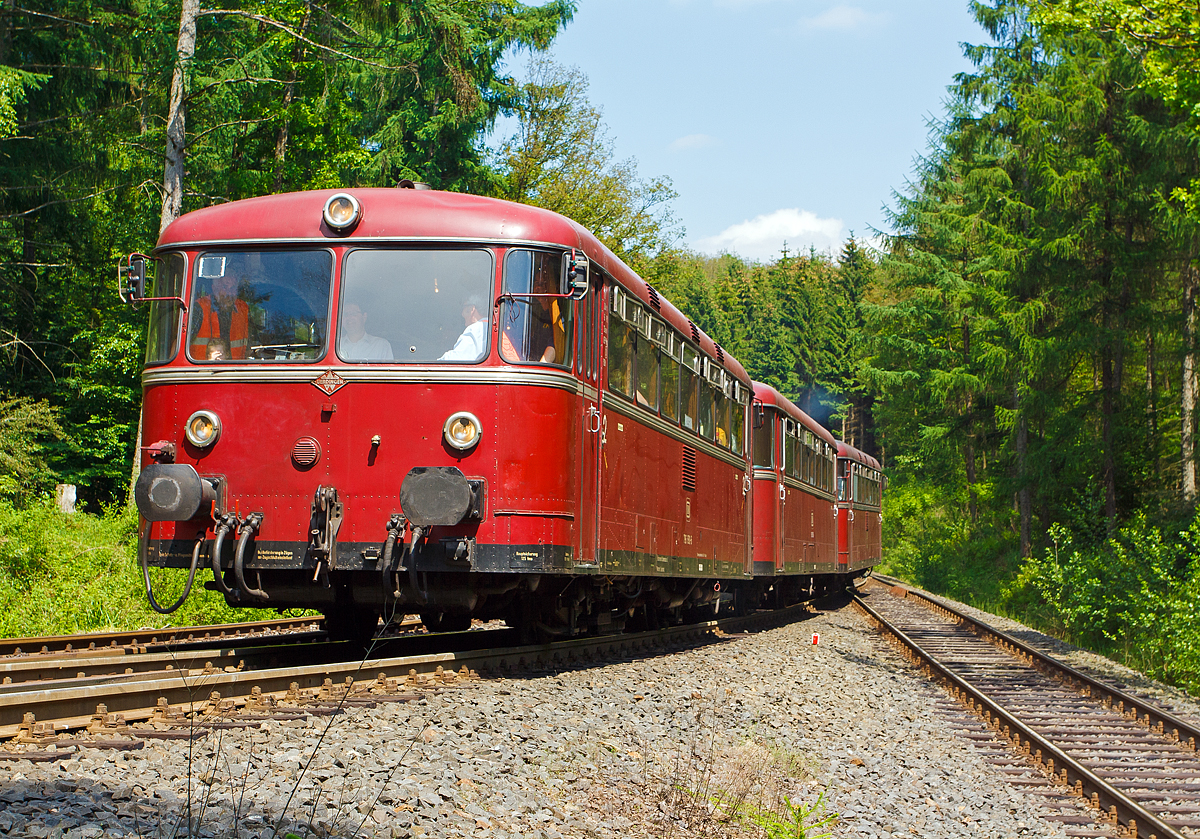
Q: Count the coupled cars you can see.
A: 3